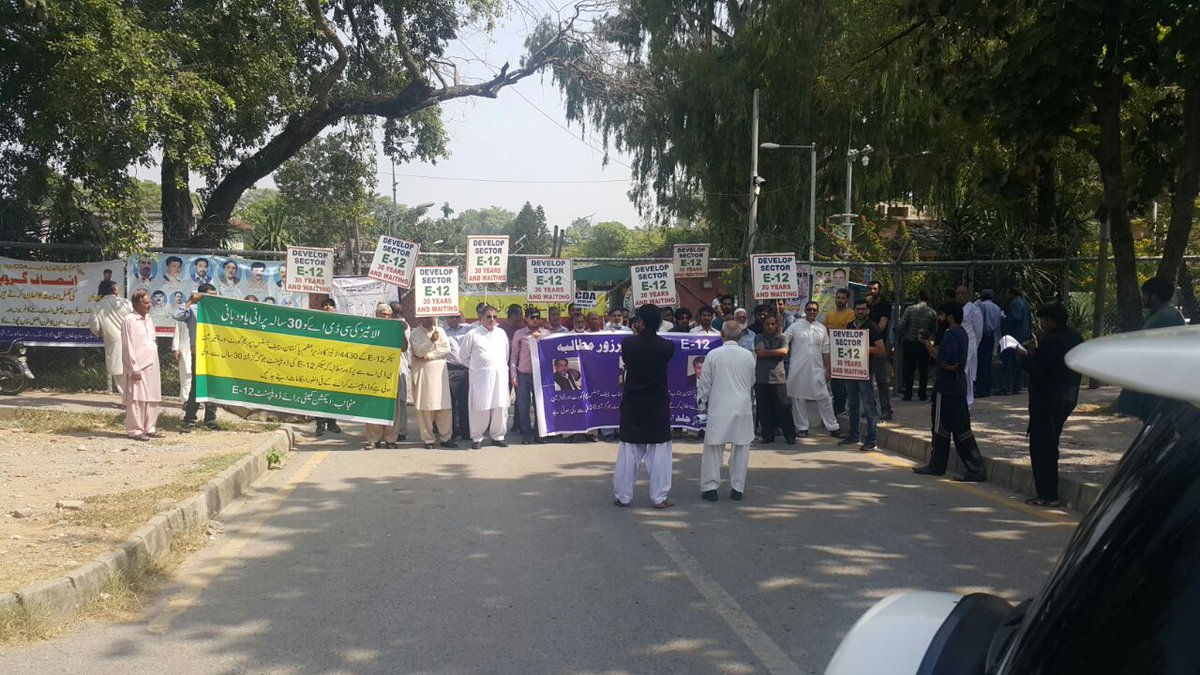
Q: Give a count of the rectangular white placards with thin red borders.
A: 9